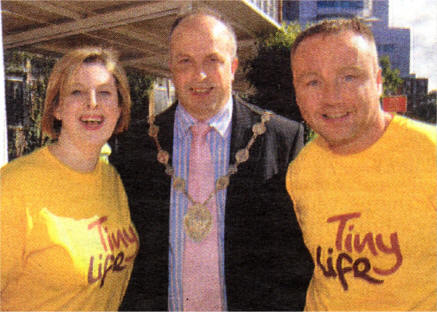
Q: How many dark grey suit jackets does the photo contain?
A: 1